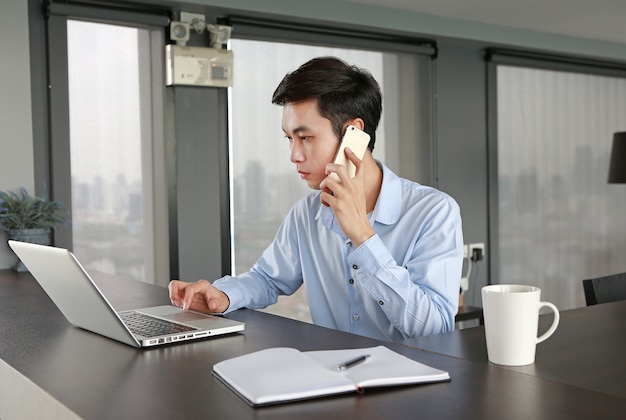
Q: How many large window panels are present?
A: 3